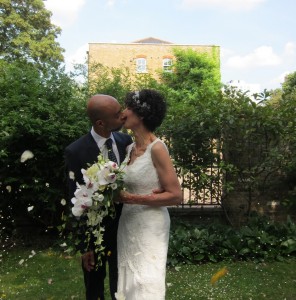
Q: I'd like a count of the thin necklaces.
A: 1